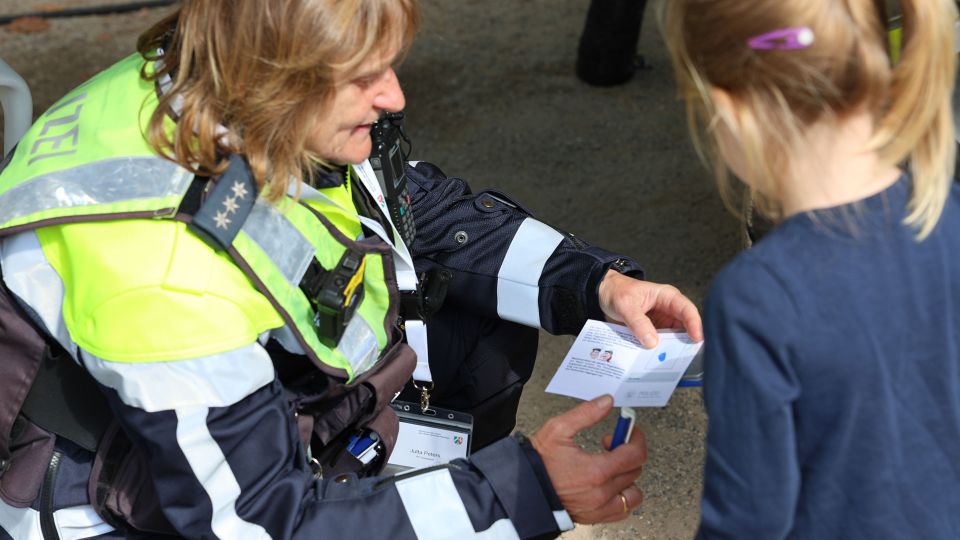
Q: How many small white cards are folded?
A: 1